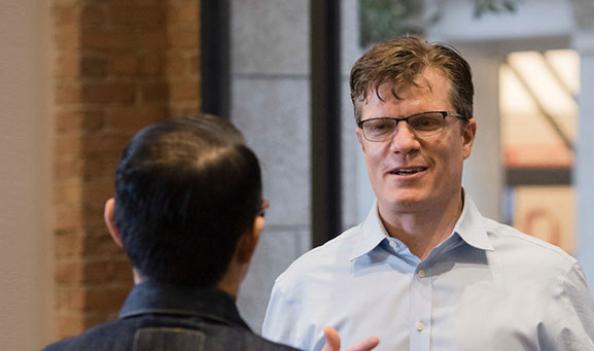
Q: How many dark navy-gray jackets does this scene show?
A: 1